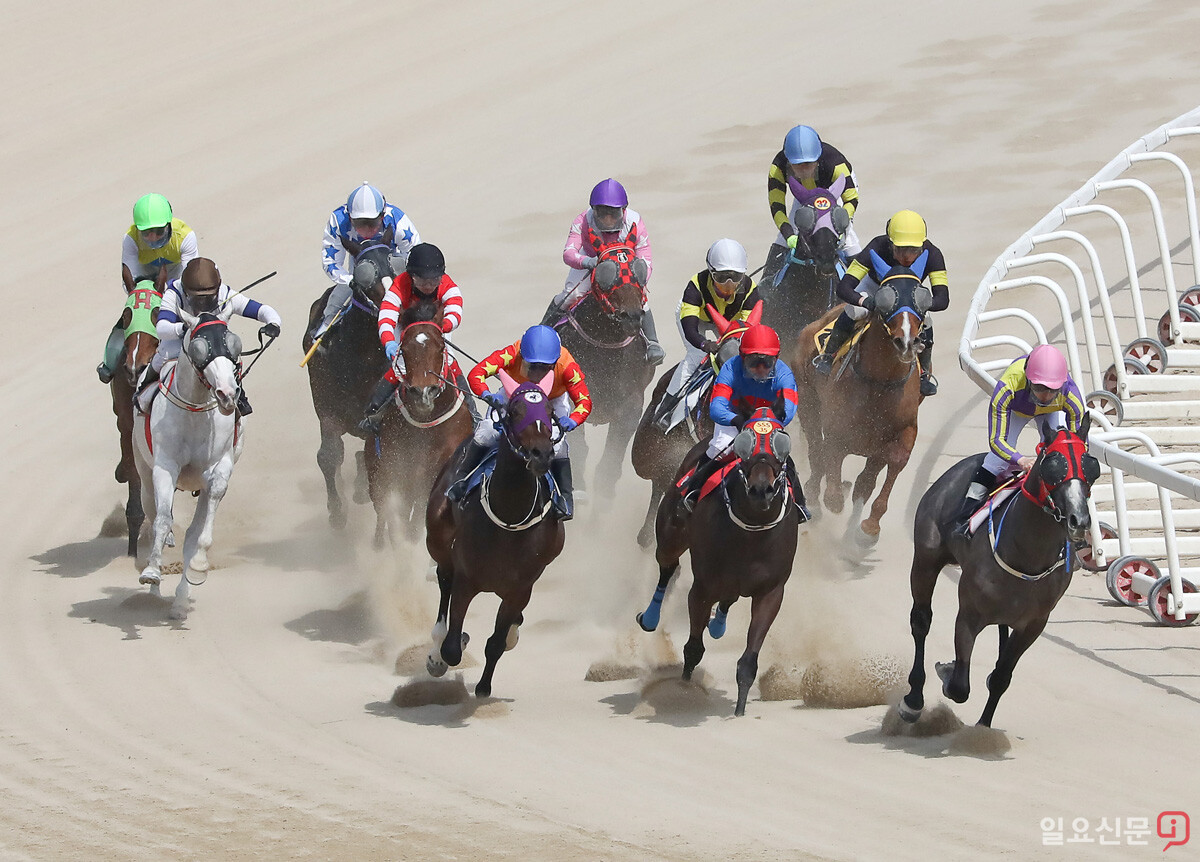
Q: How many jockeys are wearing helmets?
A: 11